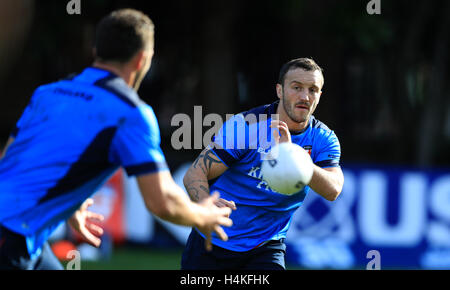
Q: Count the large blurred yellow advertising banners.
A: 0